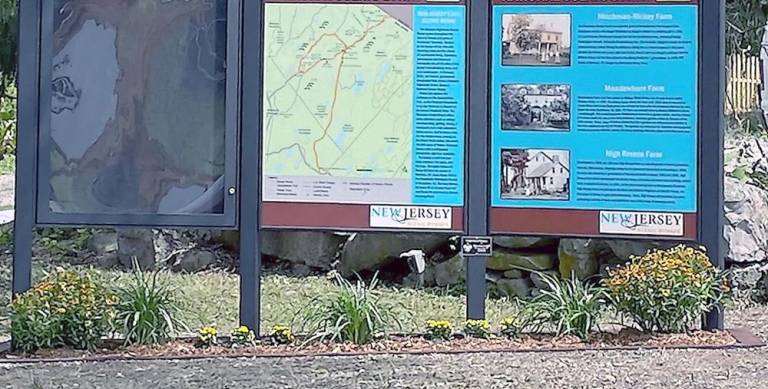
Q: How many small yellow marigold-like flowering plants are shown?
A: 6